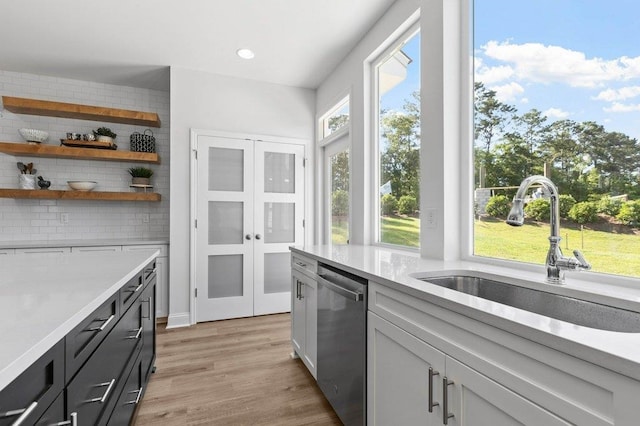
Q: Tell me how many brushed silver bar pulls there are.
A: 14